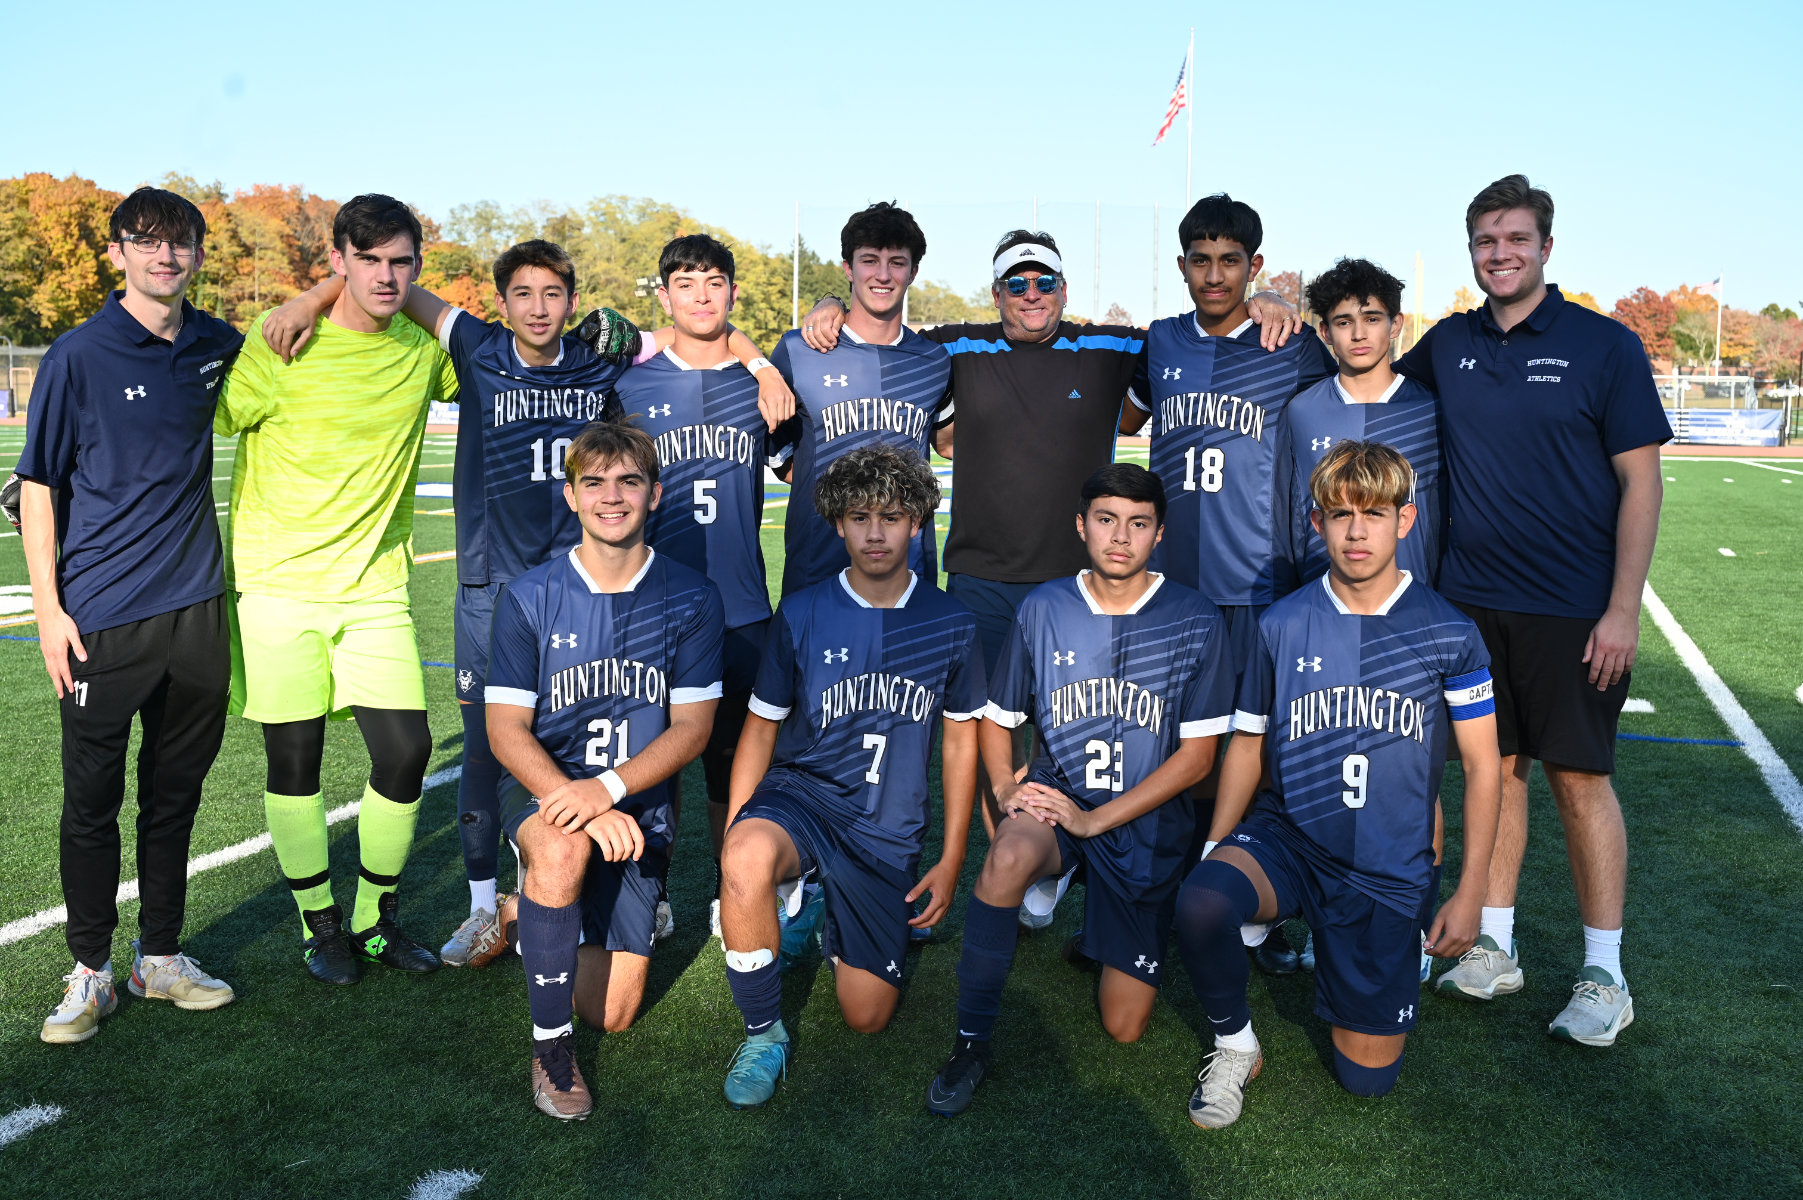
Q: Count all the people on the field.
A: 13